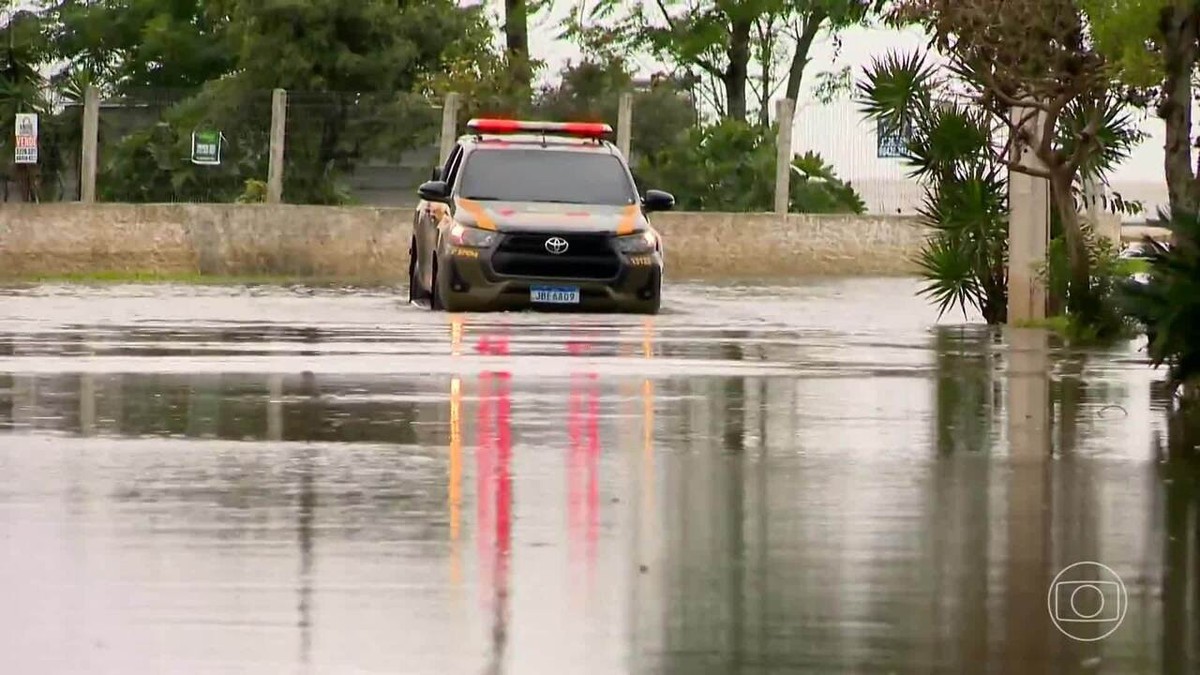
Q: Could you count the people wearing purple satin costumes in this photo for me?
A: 0